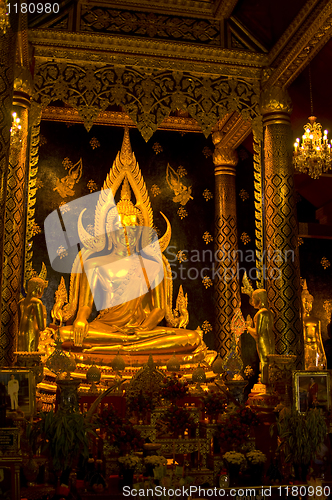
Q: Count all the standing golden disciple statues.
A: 2